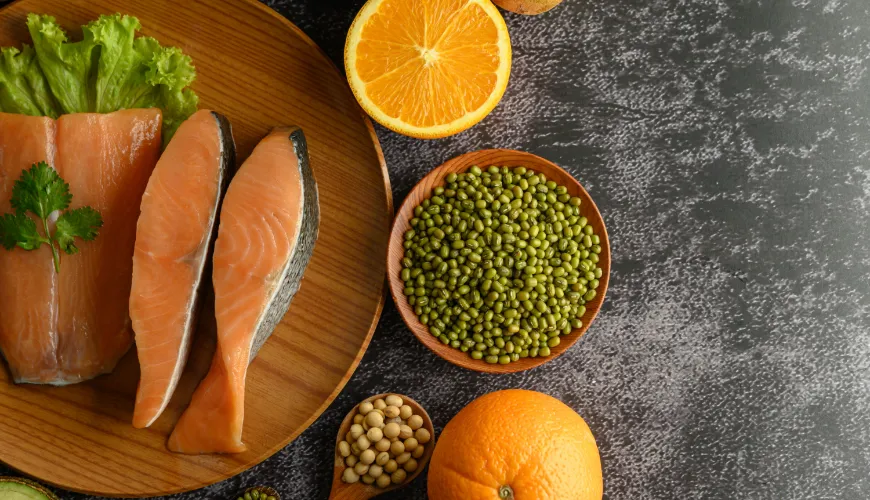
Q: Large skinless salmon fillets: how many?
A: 1